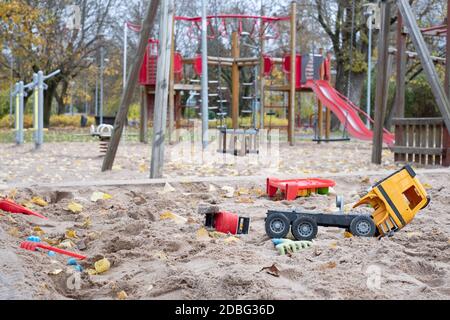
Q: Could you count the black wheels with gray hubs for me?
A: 3